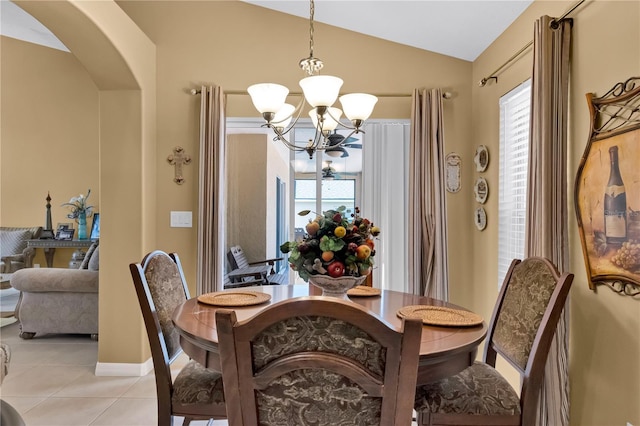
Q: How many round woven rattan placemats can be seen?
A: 3